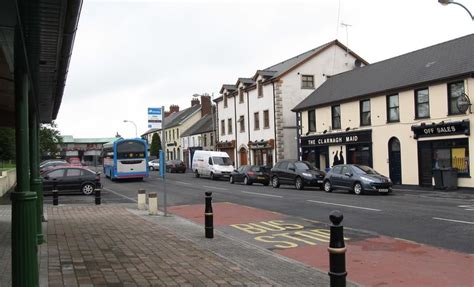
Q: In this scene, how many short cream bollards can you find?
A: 2